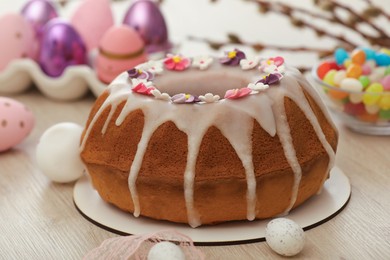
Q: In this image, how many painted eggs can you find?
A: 7